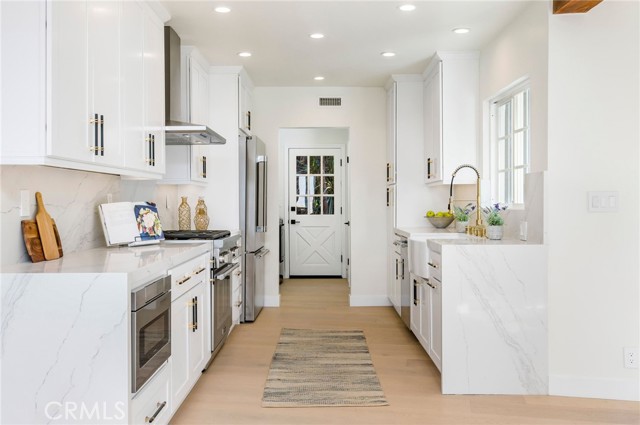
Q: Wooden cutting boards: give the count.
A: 2